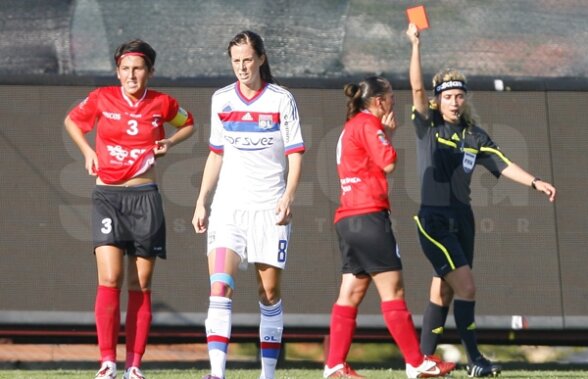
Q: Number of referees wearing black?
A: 1